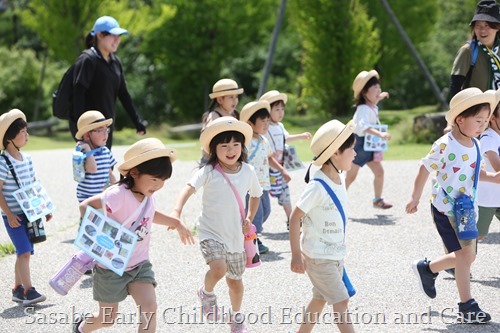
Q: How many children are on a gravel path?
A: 11